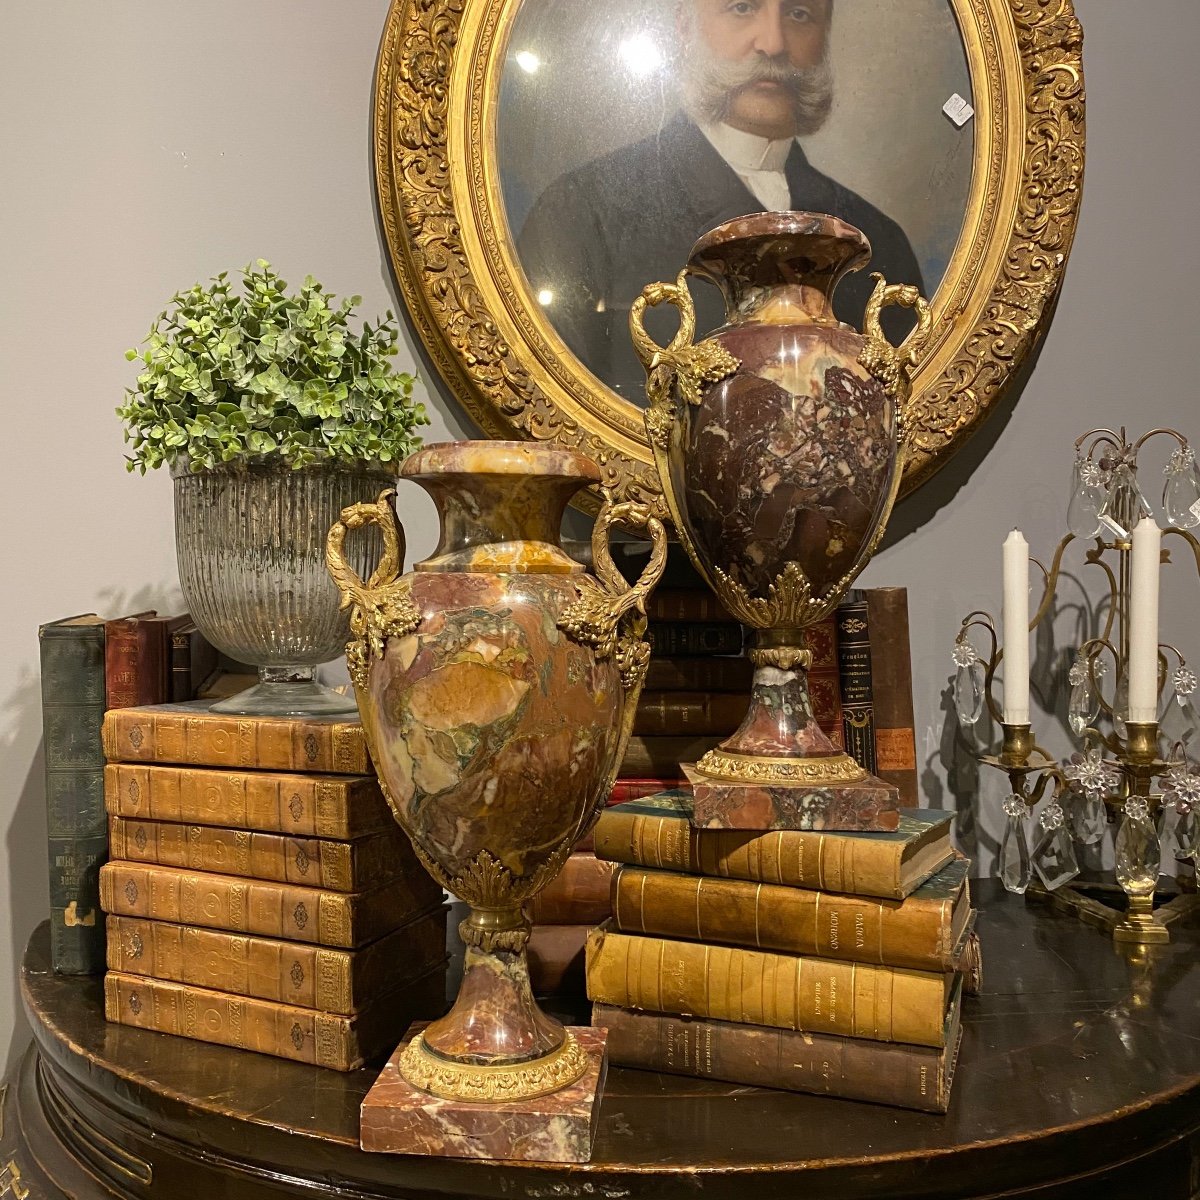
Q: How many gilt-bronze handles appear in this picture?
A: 4